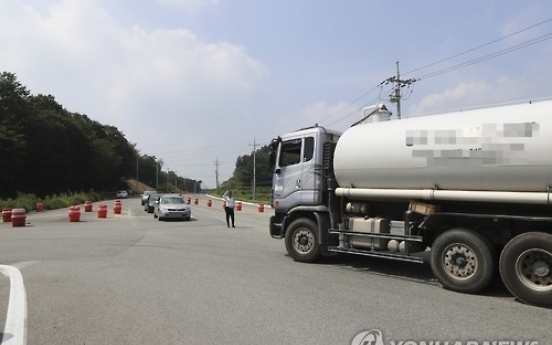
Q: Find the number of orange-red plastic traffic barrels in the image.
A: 14